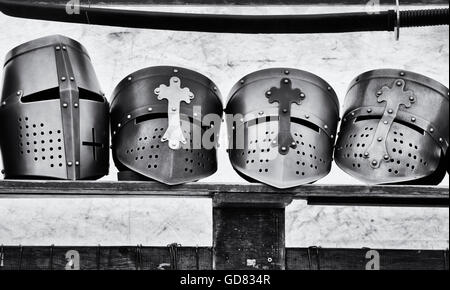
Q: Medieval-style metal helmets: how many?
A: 4